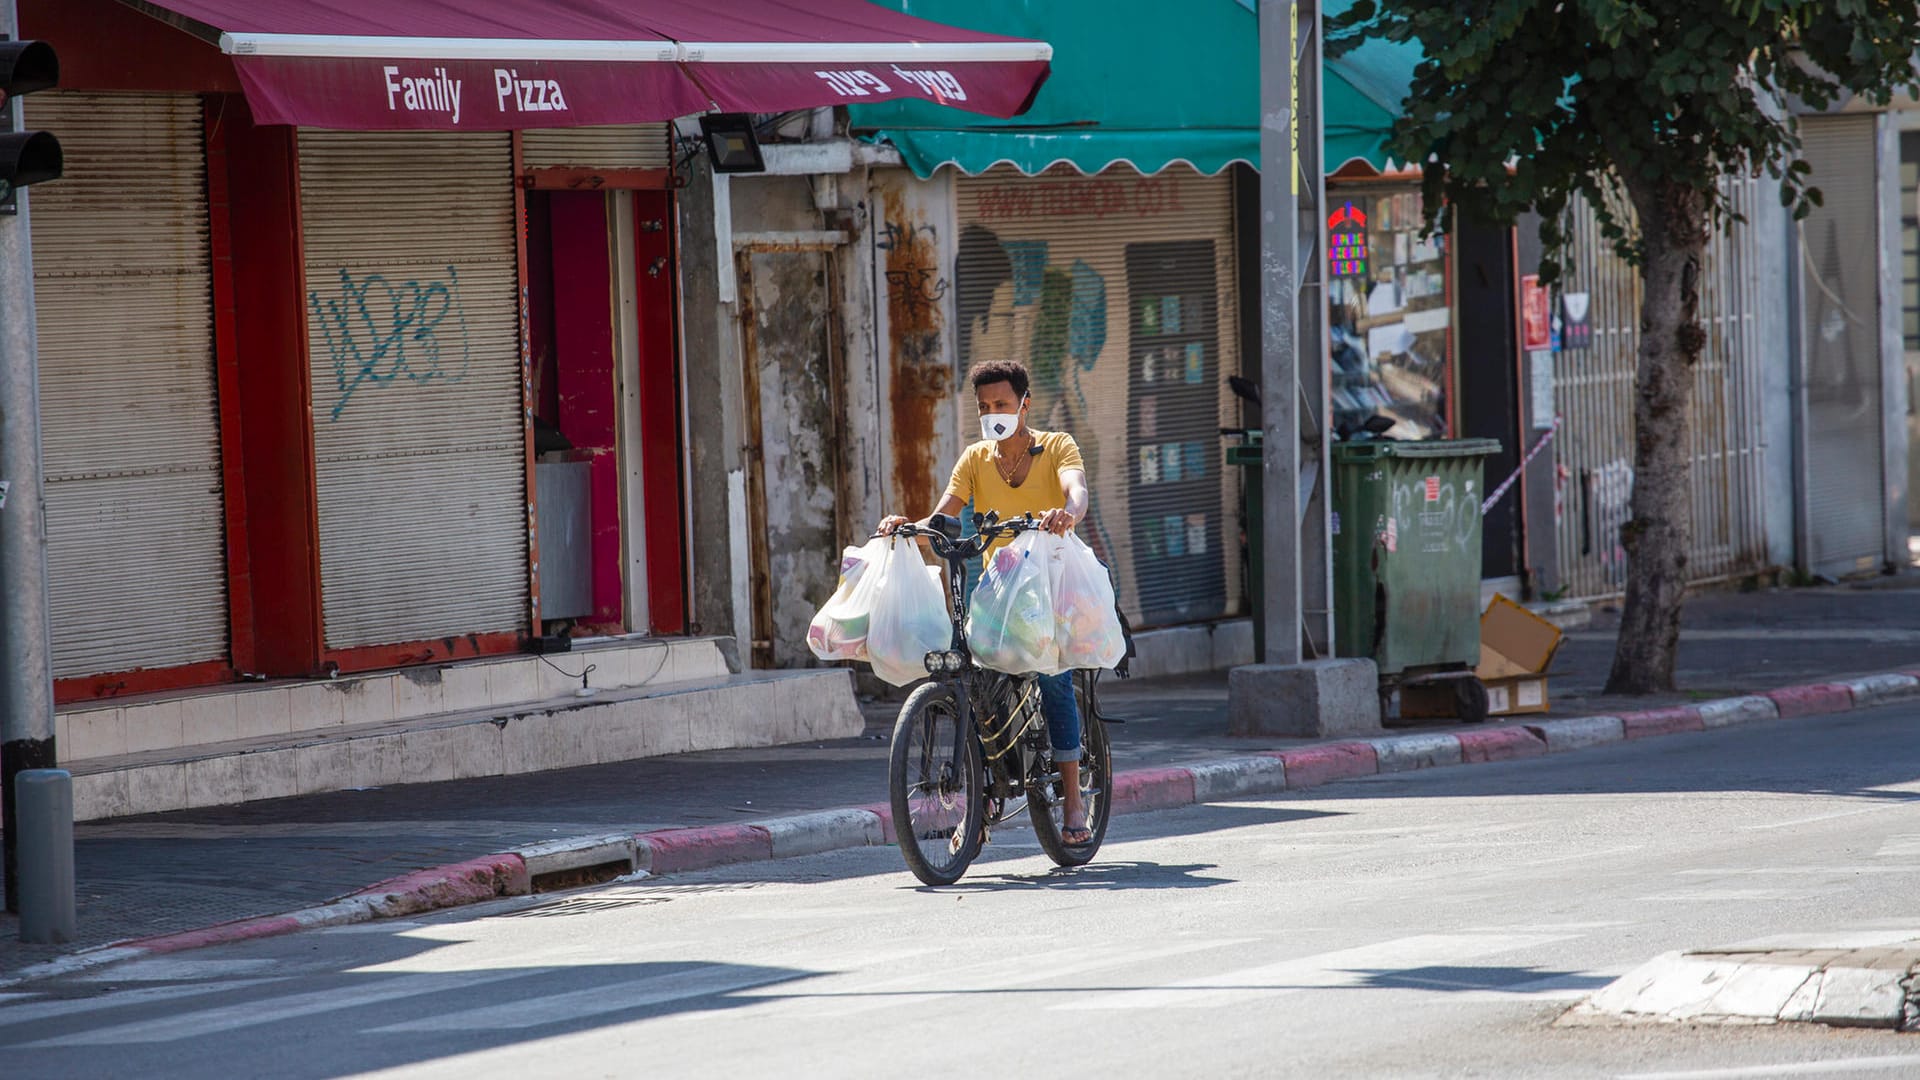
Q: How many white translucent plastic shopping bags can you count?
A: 4